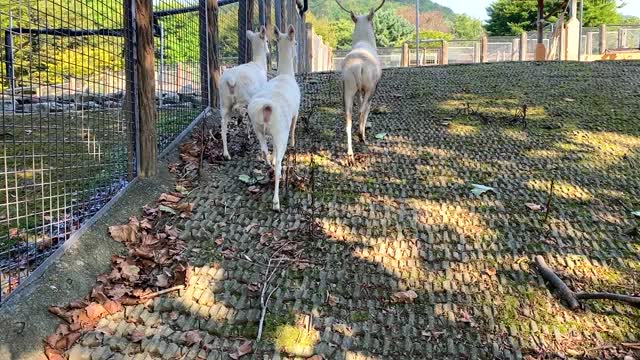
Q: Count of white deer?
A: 3